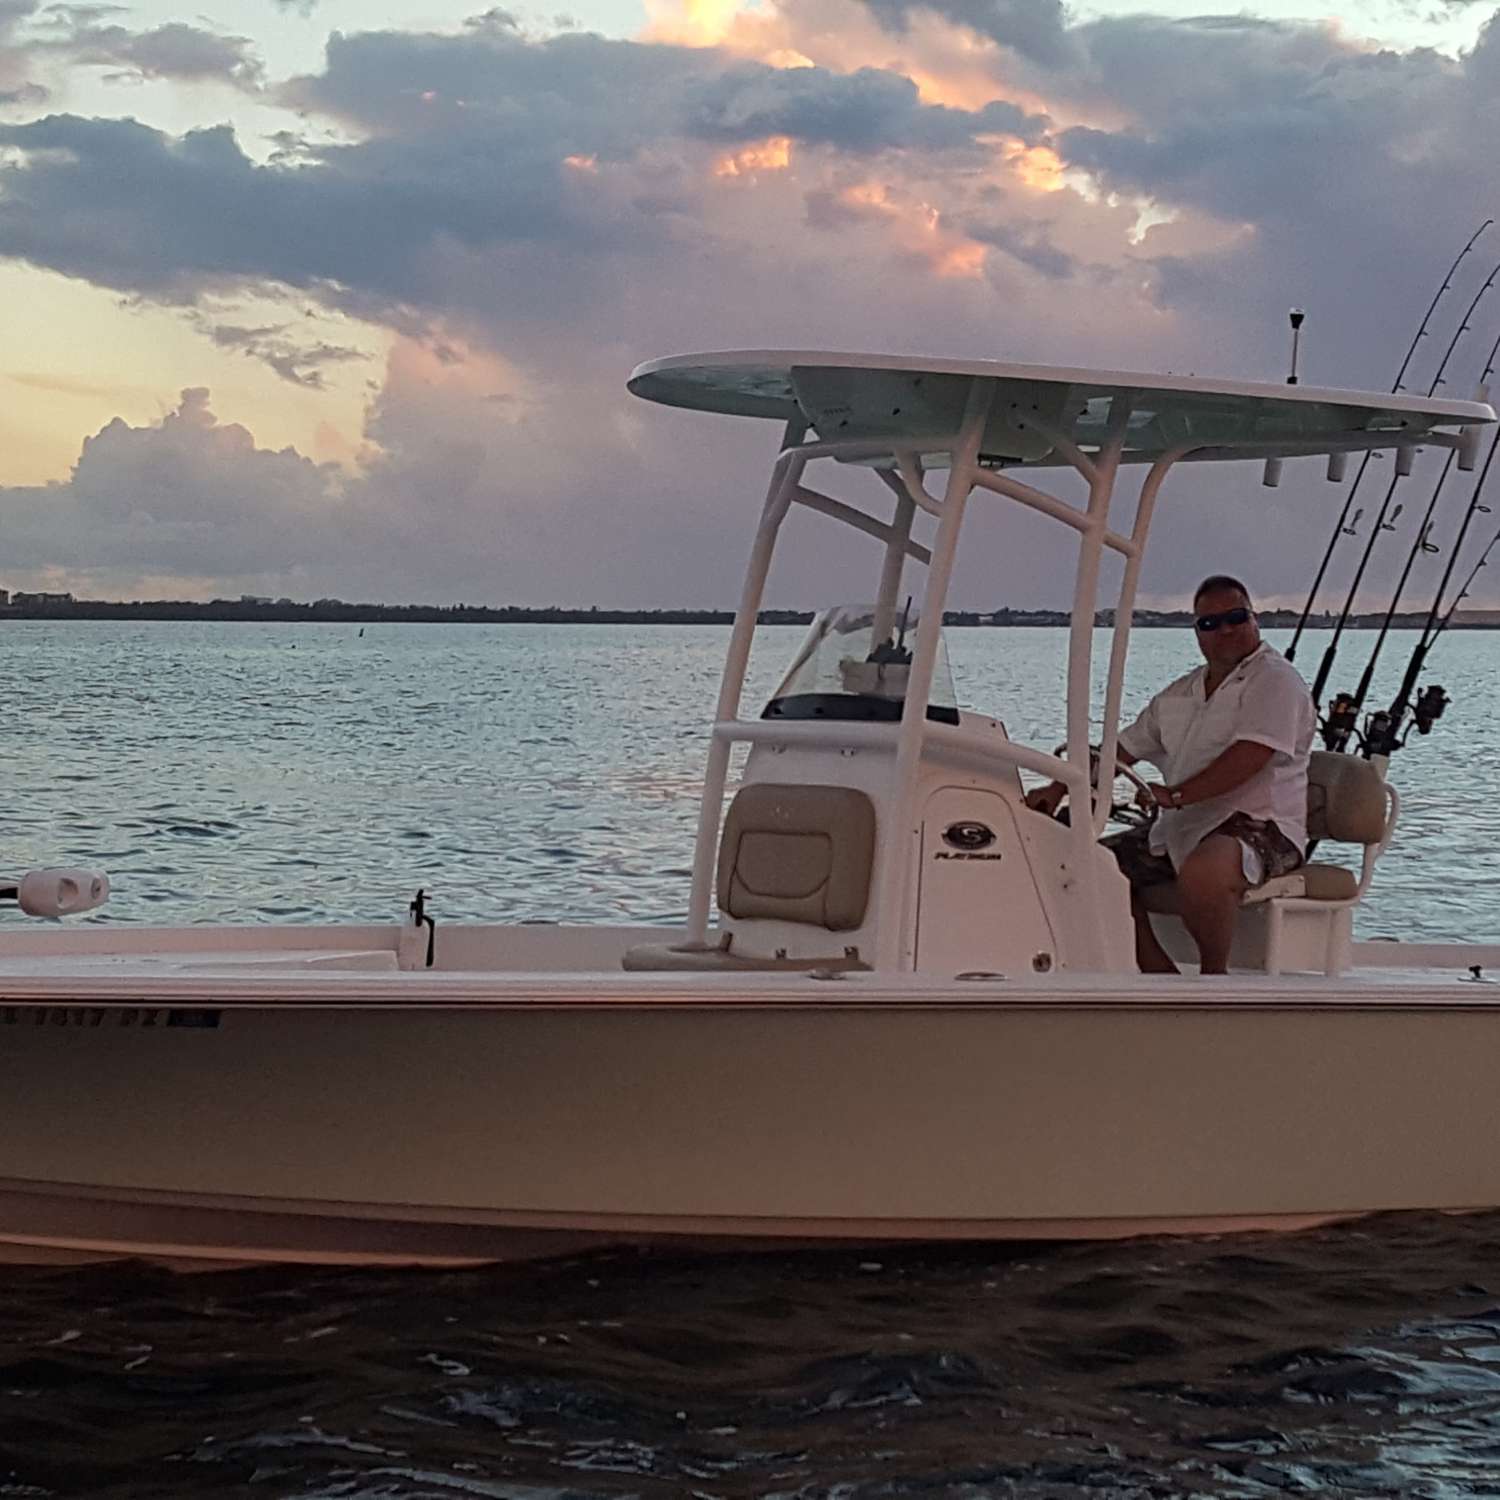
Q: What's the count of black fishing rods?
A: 5